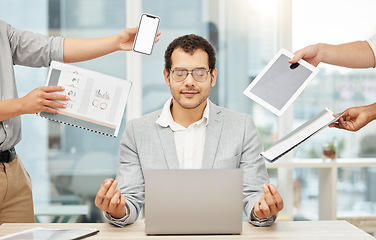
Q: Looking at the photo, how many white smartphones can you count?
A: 1